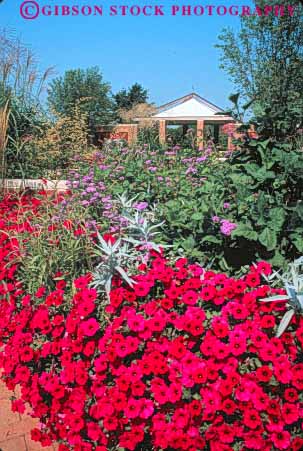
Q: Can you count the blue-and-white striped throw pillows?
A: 0